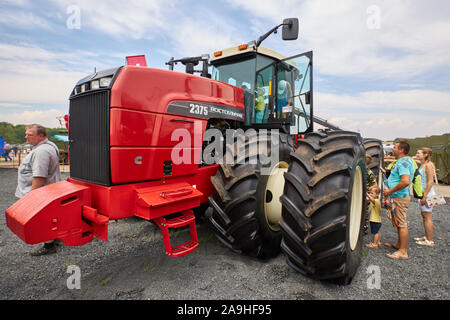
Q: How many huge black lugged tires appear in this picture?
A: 3